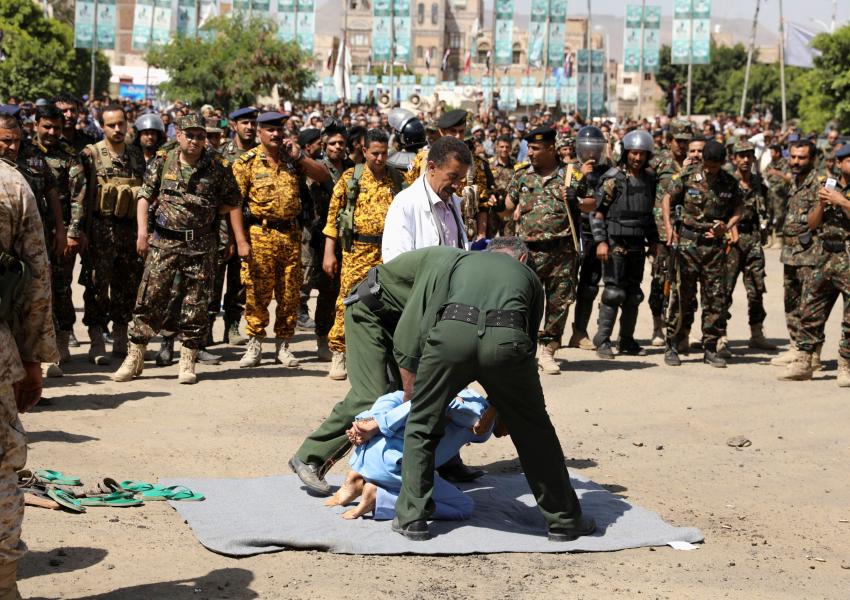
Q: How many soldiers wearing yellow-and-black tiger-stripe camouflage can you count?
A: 3